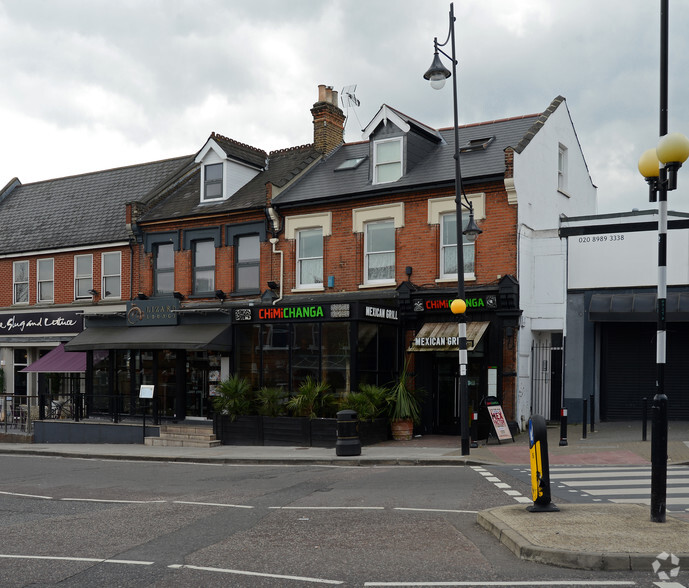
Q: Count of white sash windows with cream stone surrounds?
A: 3